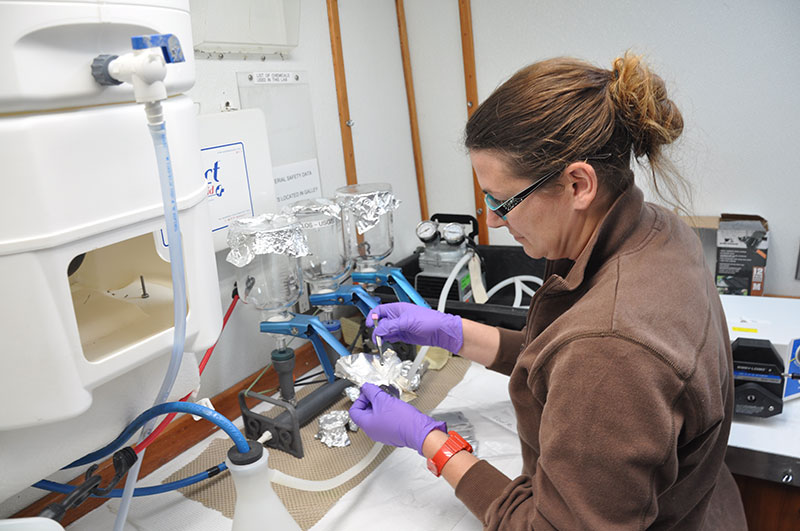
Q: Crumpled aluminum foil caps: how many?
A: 3